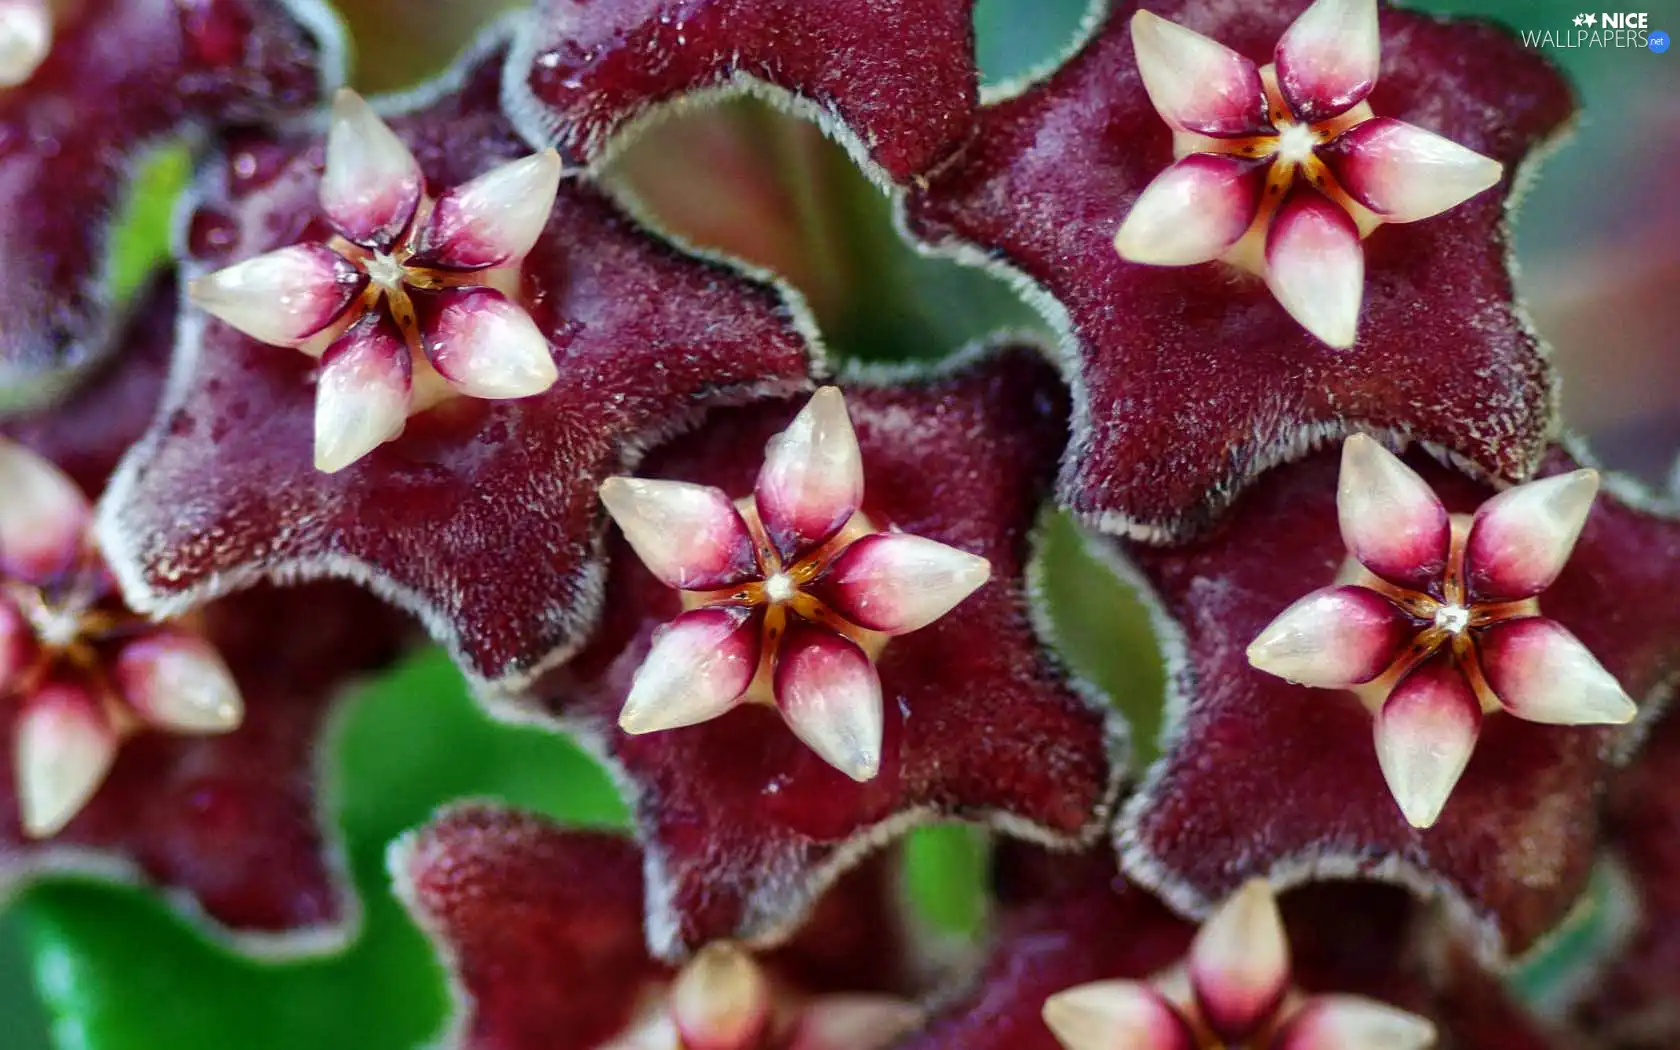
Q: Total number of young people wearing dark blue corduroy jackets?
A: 0